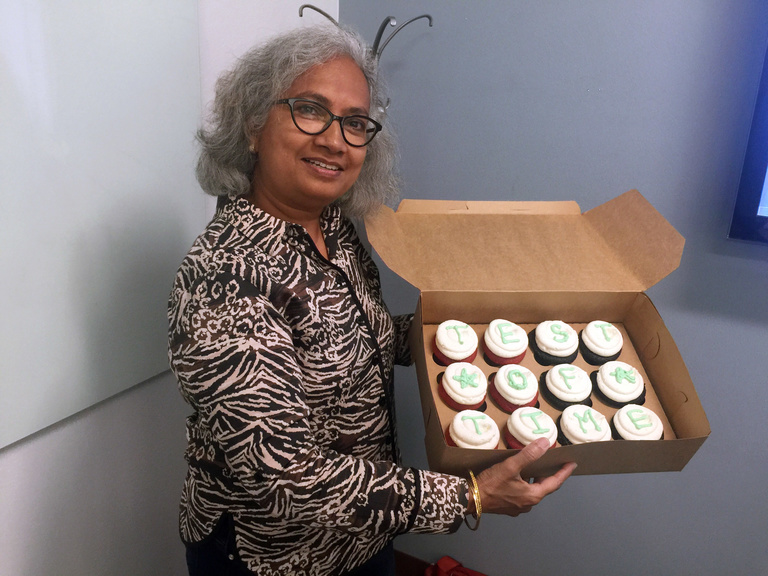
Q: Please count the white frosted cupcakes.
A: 12